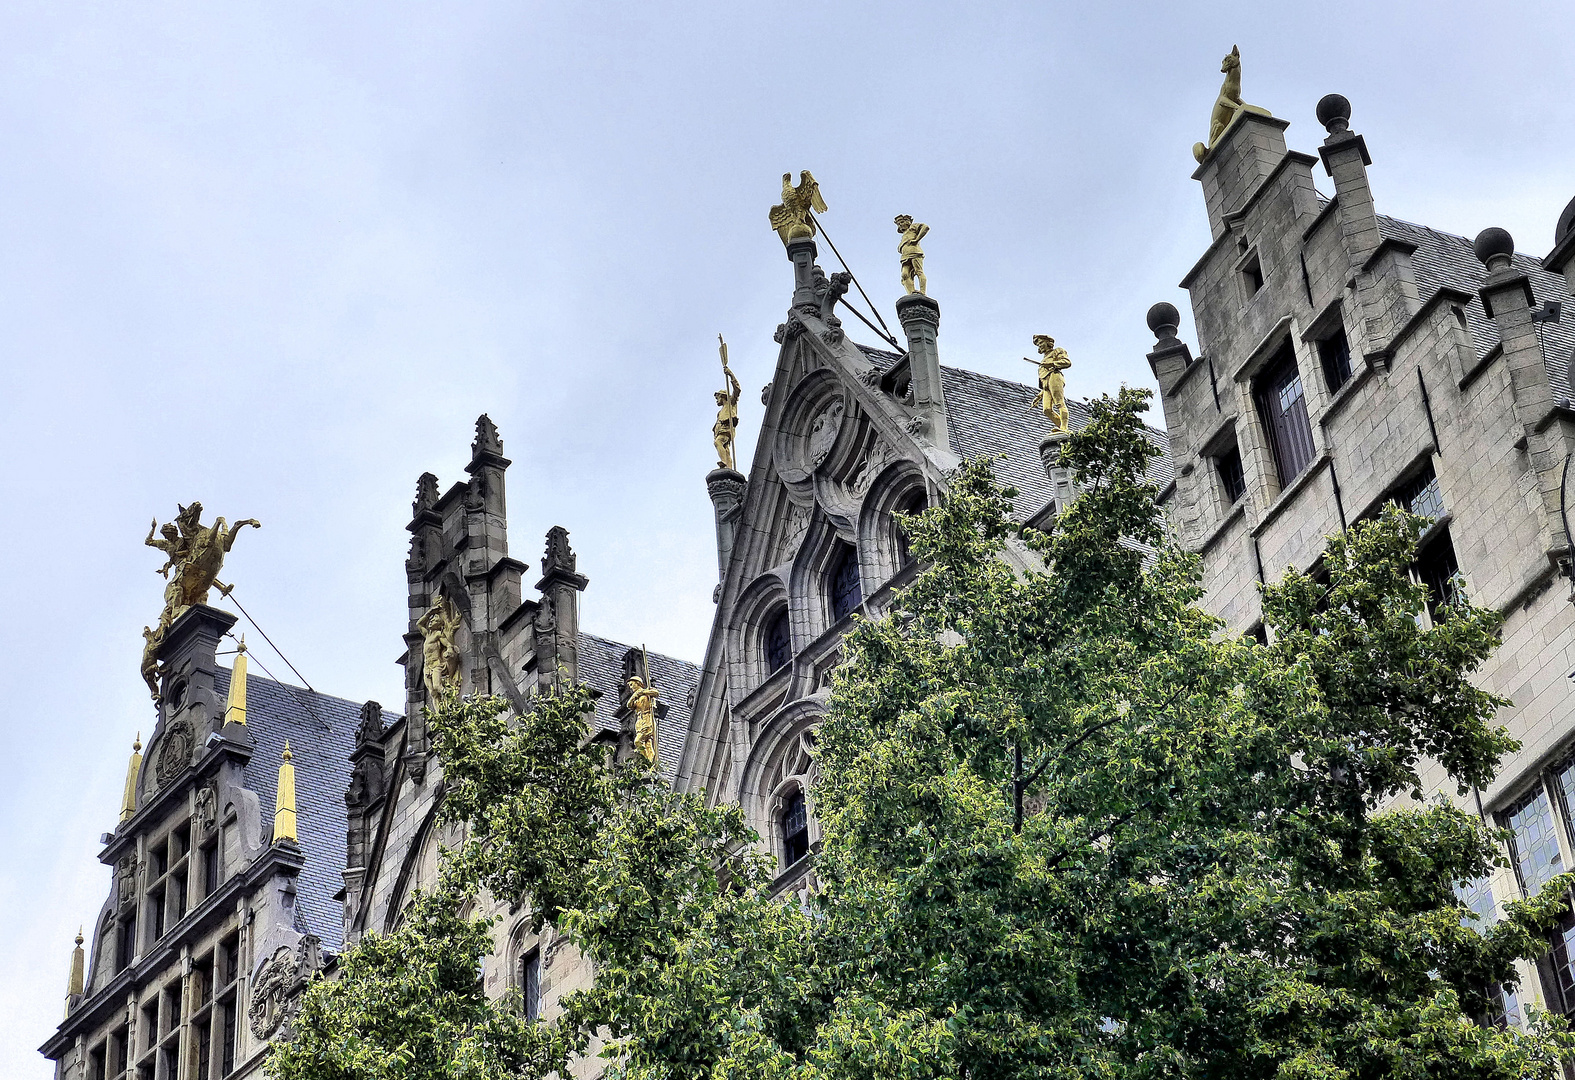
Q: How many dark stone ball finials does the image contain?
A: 3